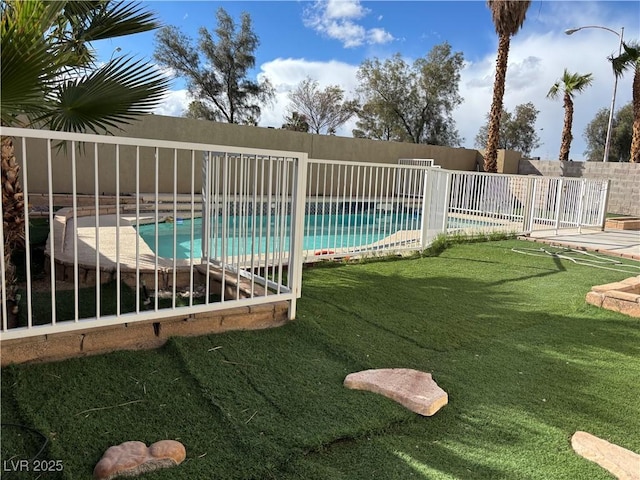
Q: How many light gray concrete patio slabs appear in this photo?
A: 1